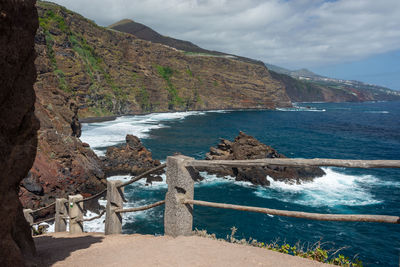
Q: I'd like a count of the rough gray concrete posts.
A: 5